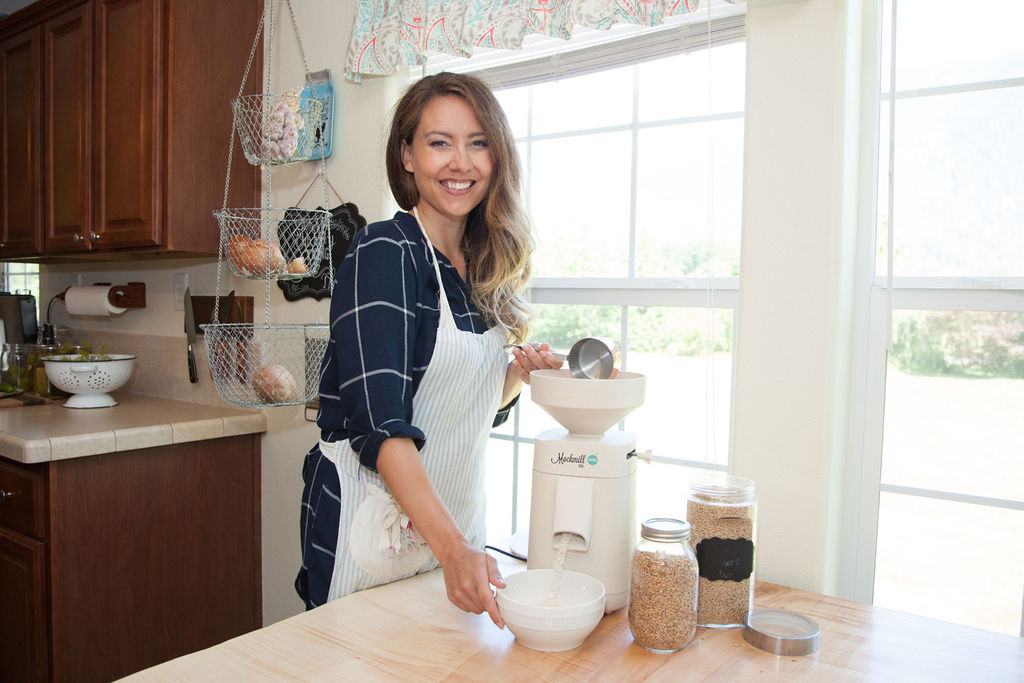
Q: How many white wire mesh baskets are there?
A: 3